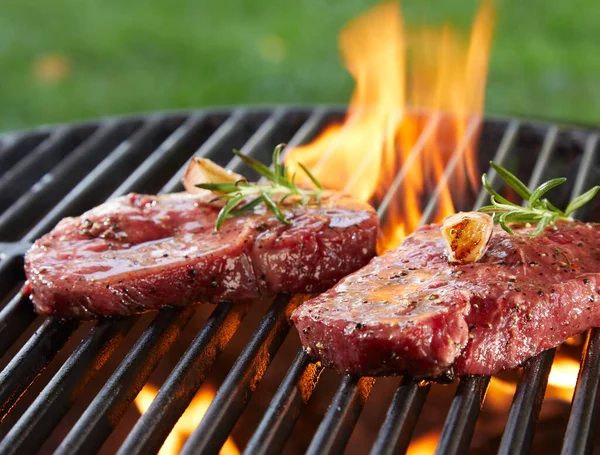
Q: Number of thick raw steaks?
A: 2